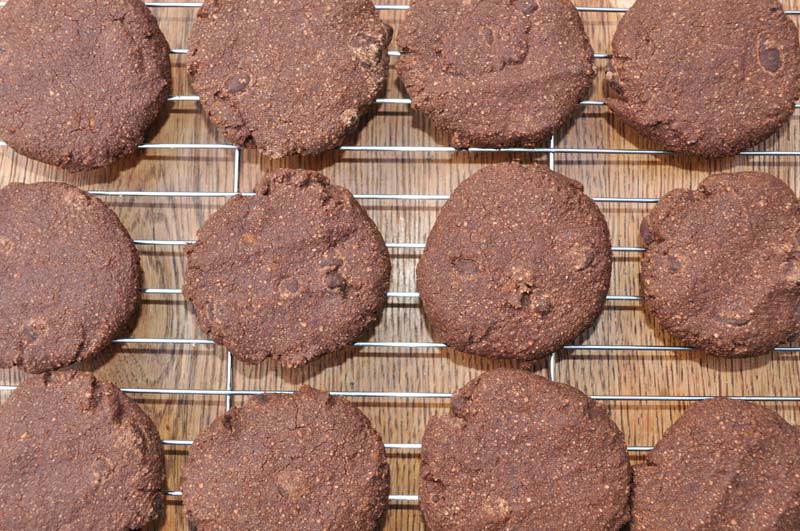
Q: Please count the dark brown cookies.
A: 12